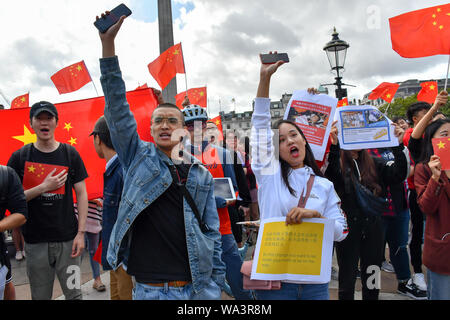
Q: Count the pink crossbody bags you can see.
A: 1